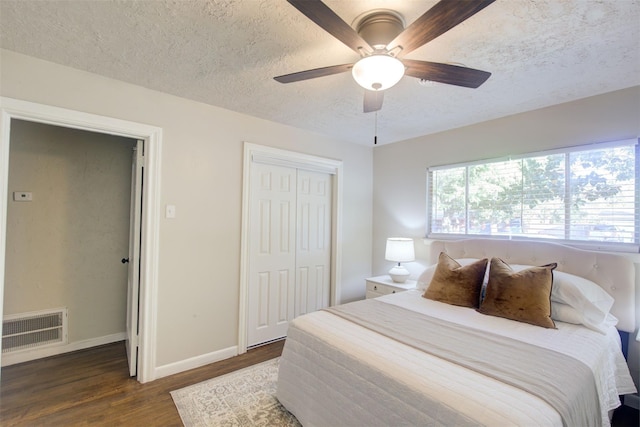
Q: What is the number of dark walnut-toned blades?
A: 5